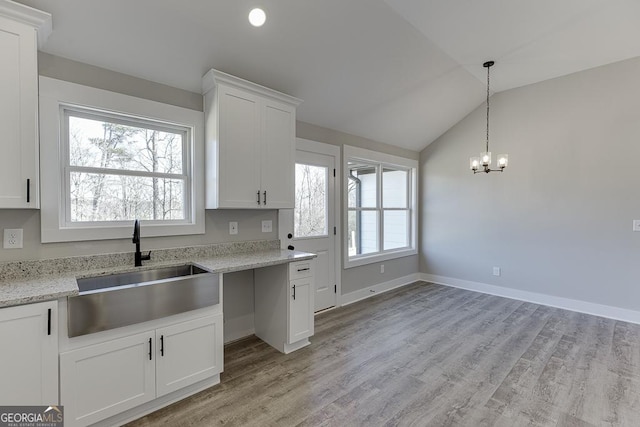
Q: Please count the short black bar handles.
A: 8